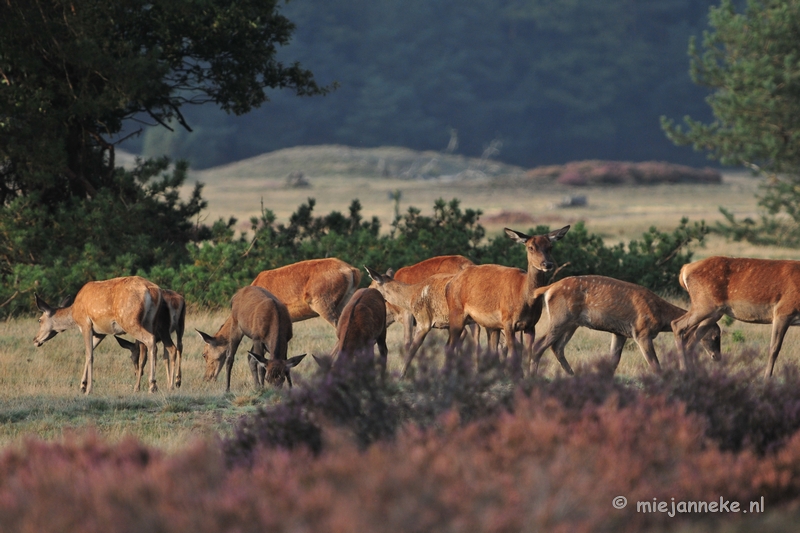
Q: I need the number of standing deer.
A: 10